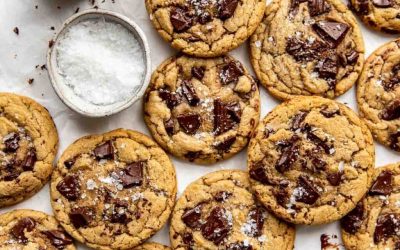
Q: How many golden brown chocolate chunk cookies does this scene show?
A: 12